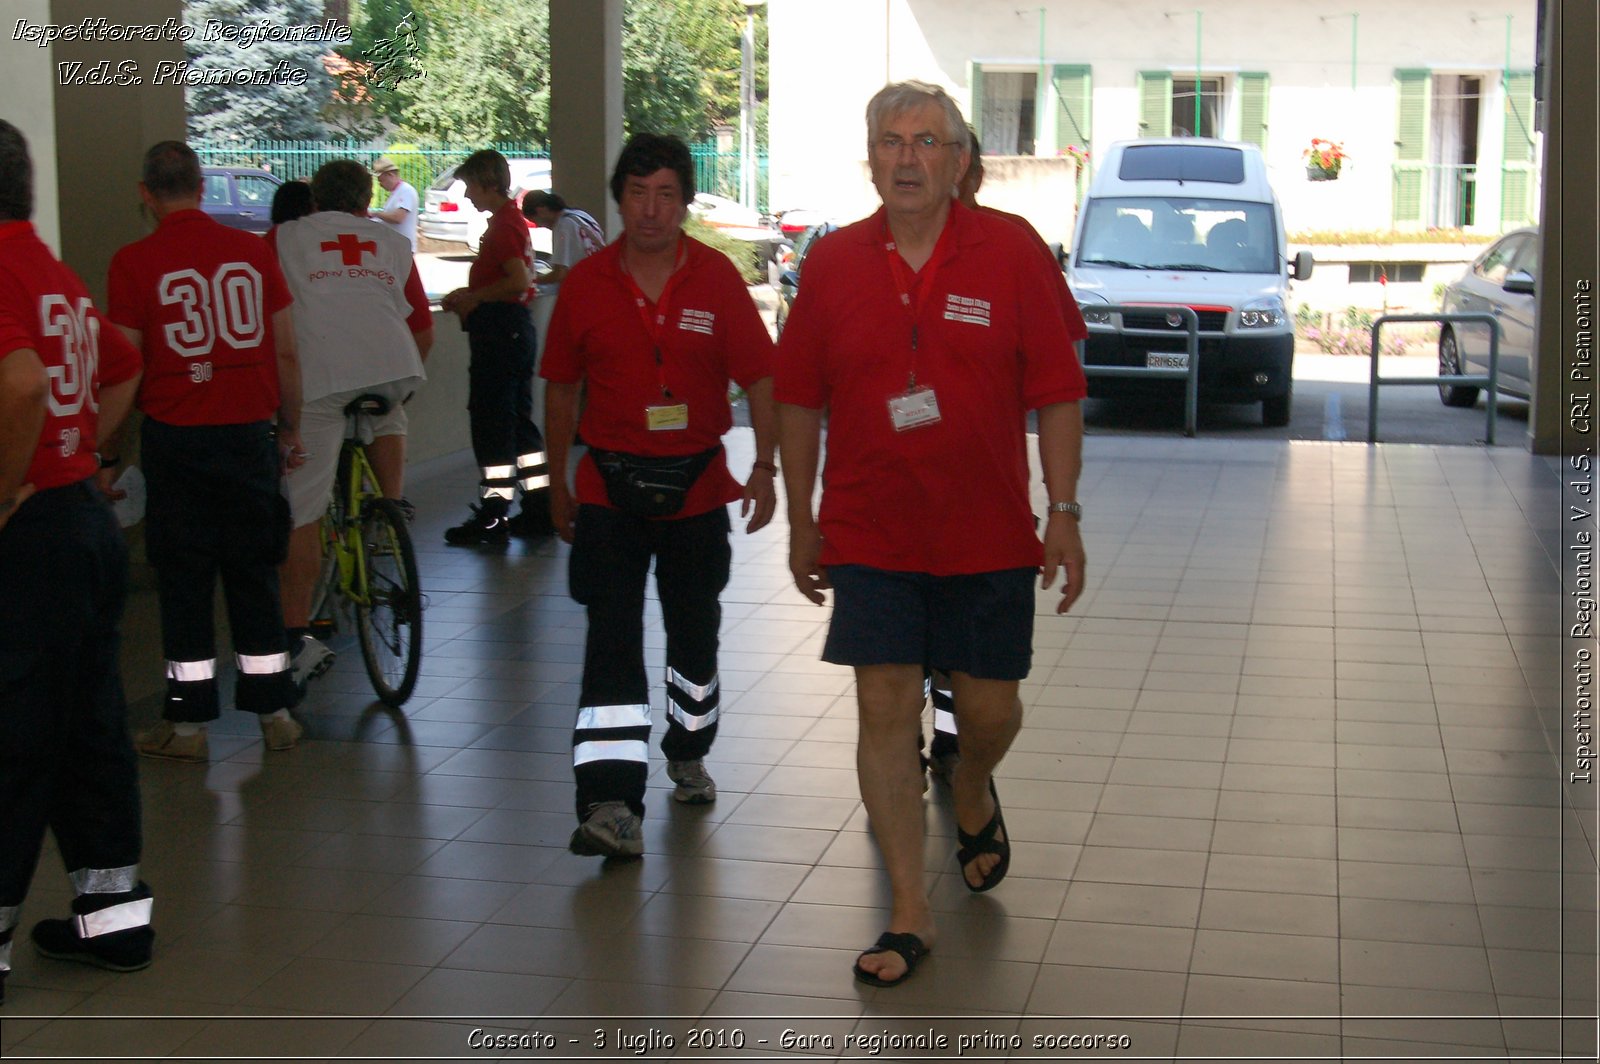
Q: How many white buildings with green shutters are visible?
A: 1